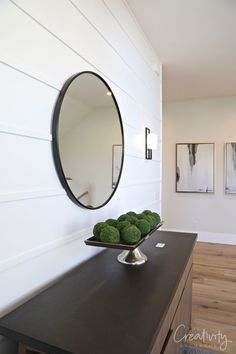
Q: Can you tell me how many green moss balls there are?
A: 13